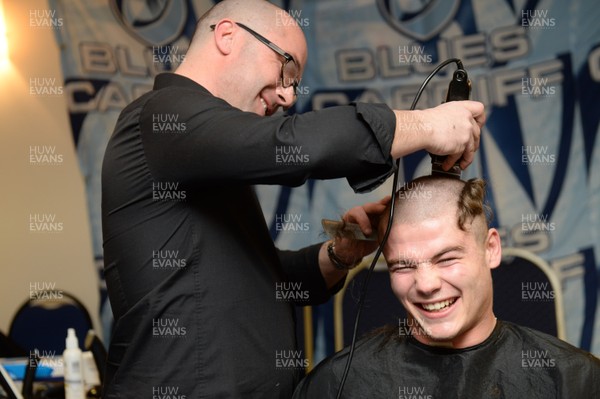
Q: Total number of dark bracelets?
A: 1